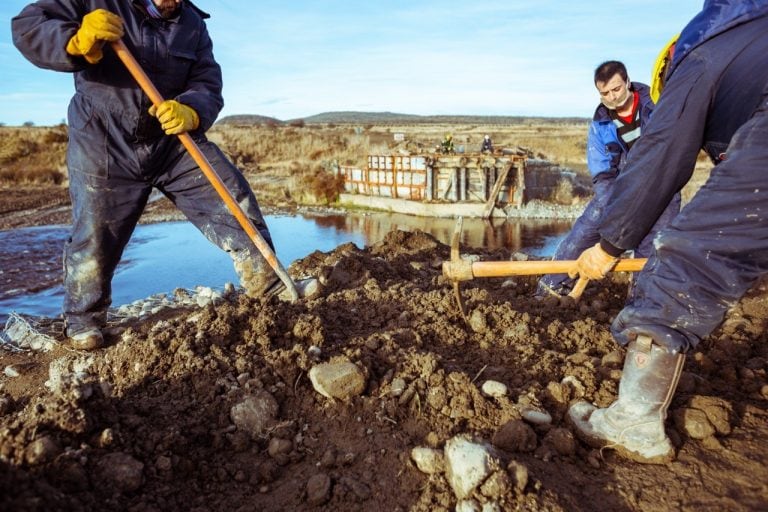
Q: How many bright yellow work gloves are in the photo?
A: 2